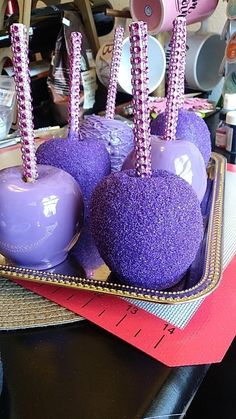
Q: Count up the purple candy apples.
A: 6